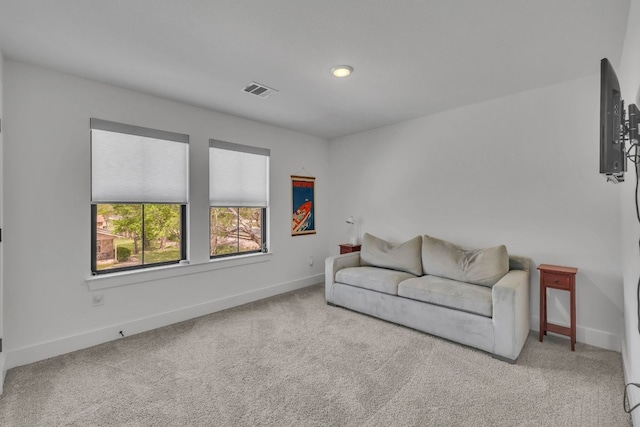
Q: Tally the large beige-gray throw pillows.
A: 2